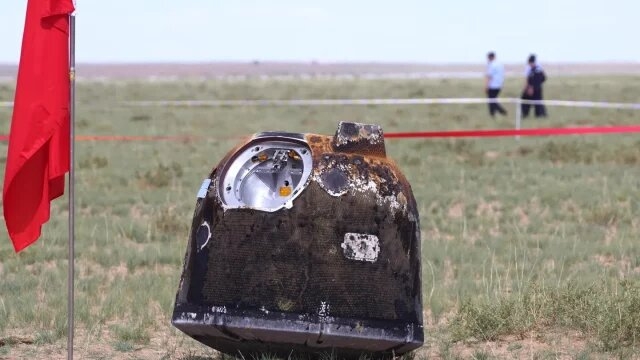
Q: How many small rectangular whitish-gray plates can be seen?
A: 1